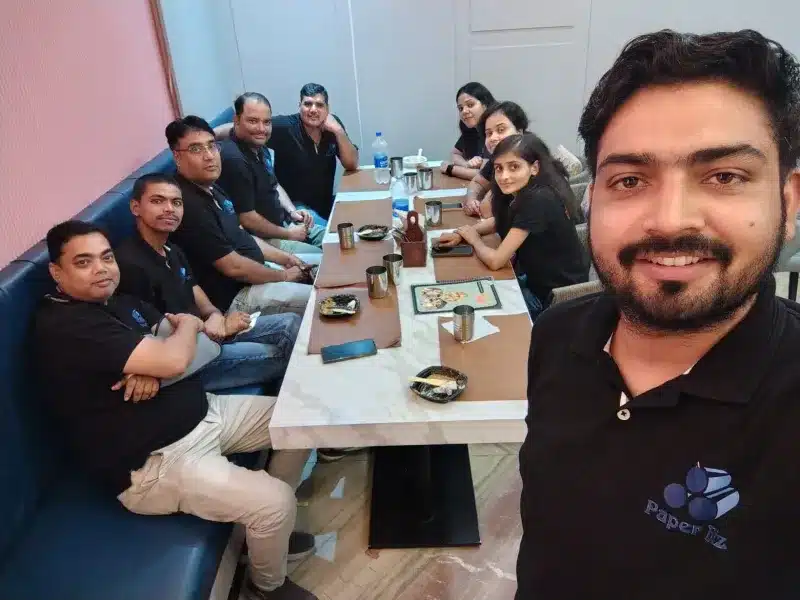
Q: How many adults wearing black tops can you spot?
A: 9